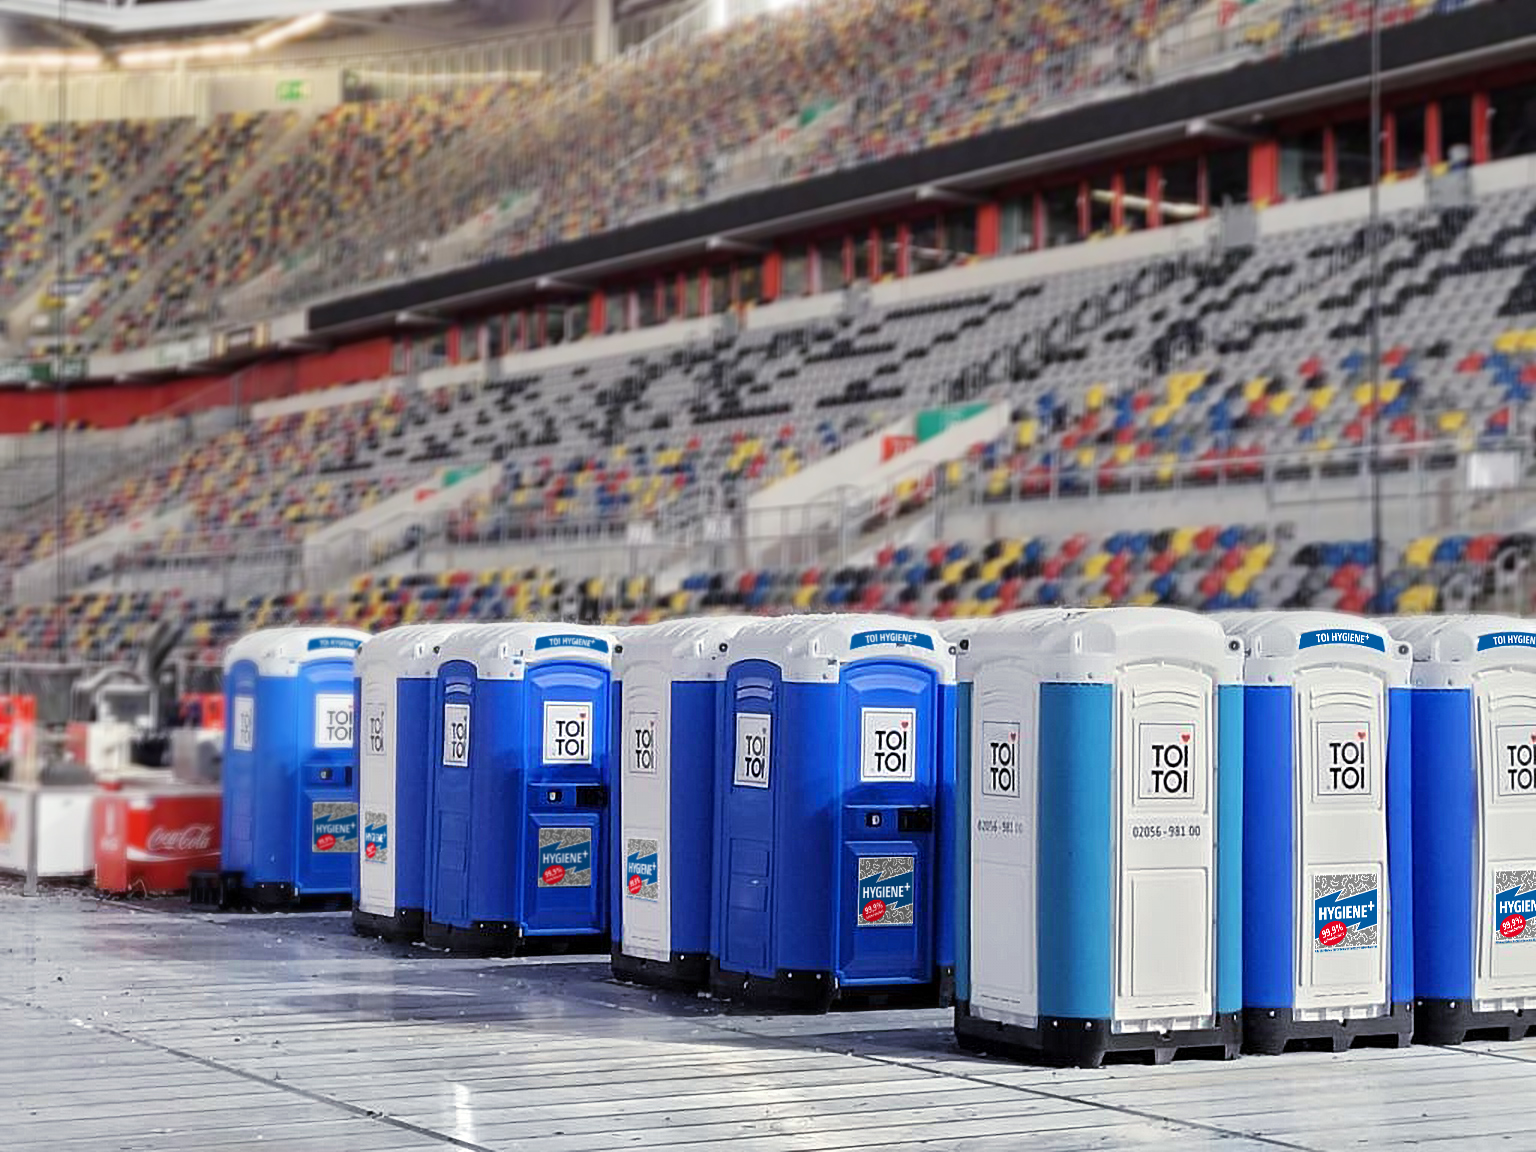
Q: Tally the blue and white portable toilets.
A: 8